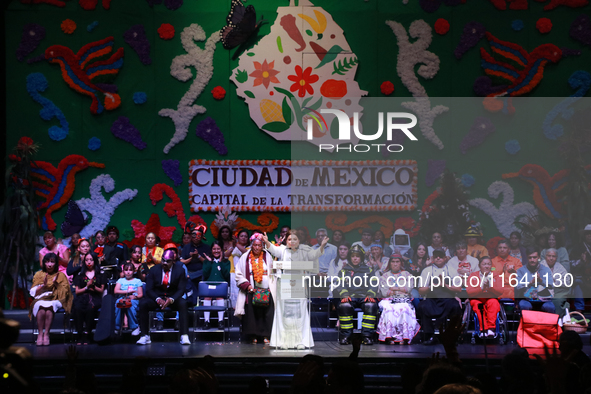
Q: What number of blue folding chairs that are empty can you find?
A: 1